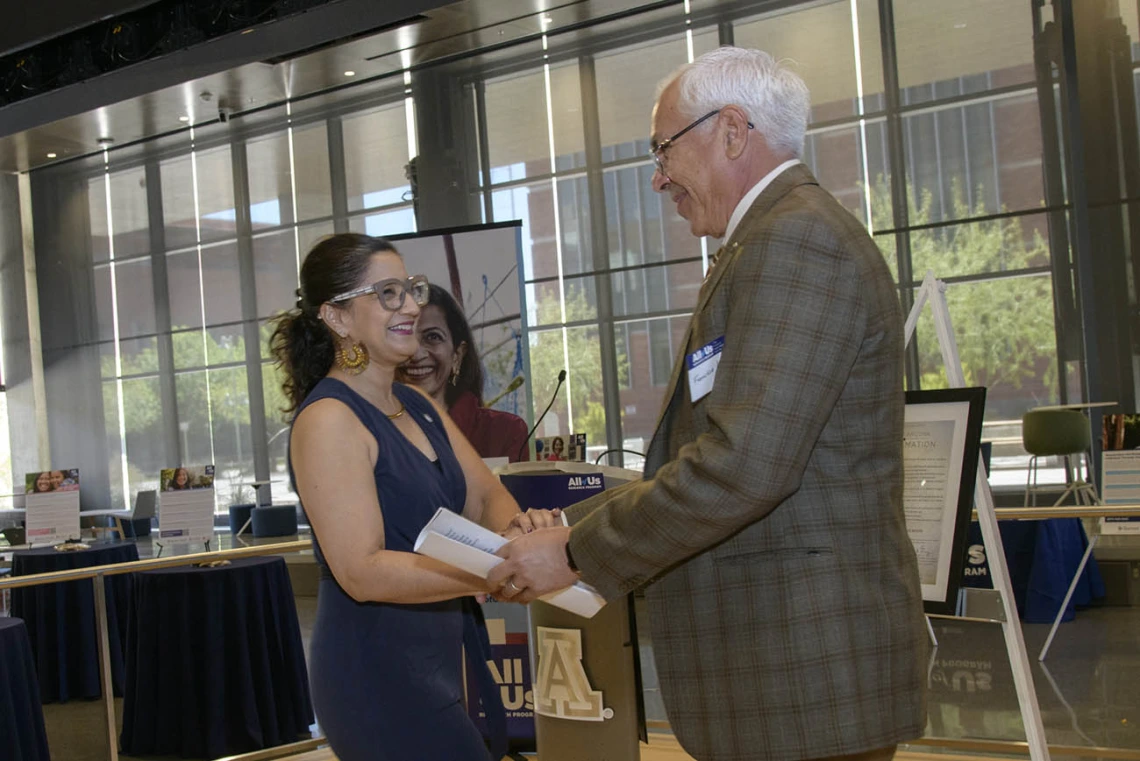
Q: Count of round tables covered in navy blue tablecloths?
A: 3